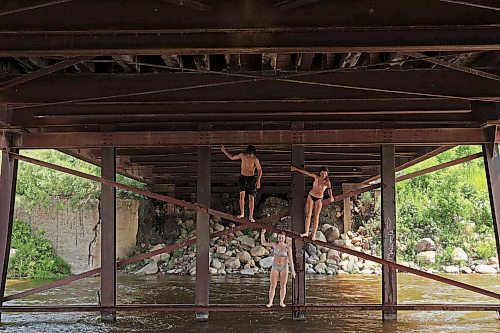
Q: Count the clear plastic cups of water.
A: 0